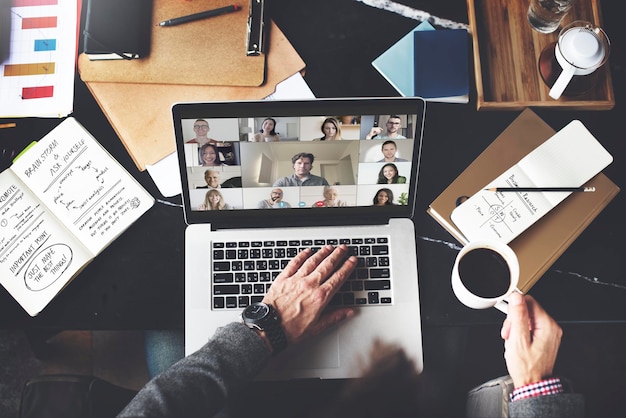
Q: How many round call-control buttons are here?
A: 3